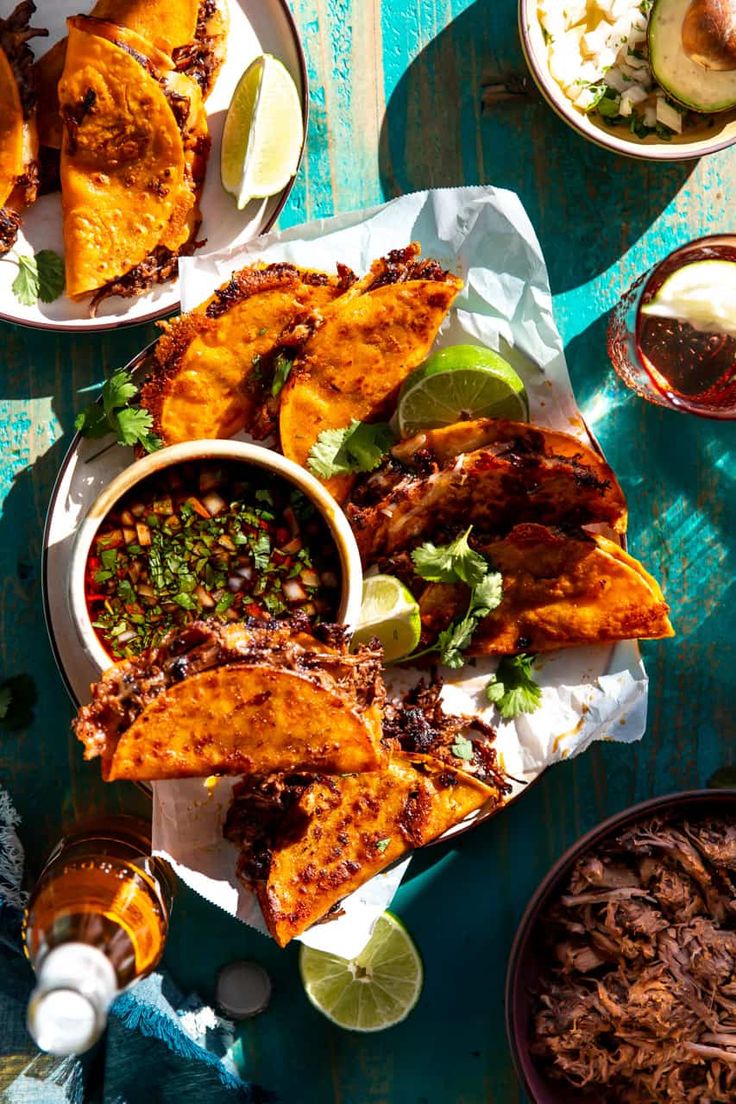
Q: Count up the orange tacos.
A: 9